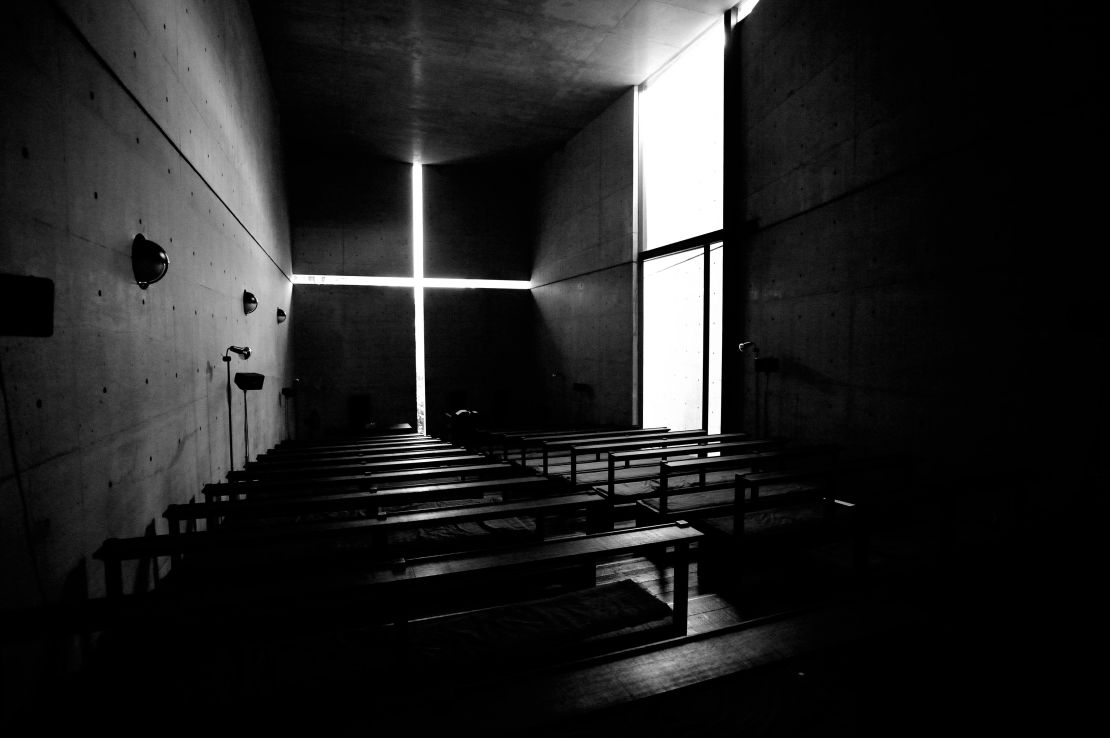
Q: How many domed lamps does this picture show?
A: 3